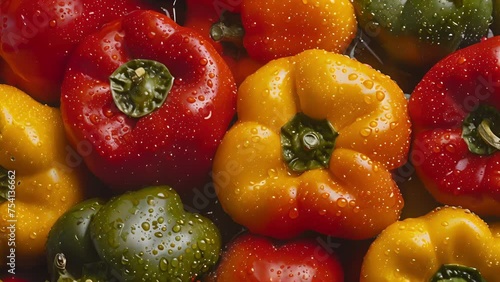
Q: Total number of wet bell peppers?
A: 11